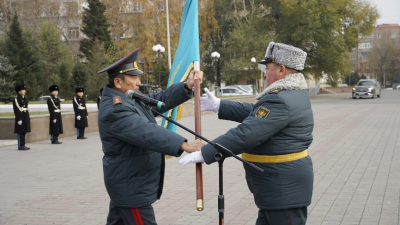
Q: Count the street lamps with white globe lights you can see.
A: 3